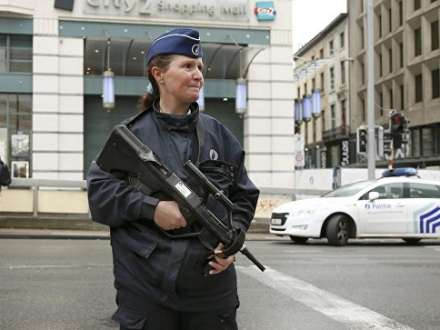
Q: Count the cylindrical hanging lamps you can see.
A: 6